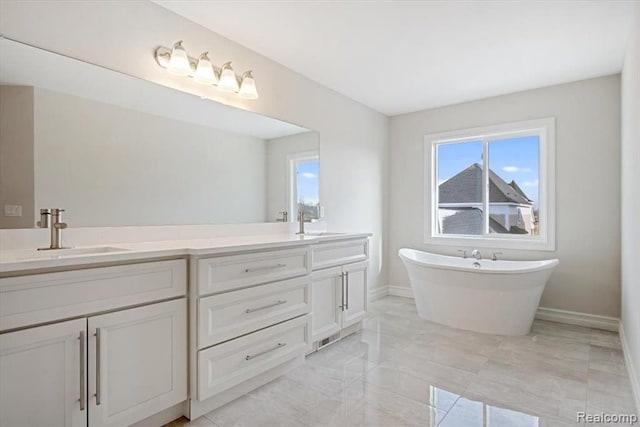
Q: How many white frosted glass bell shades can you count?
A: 4